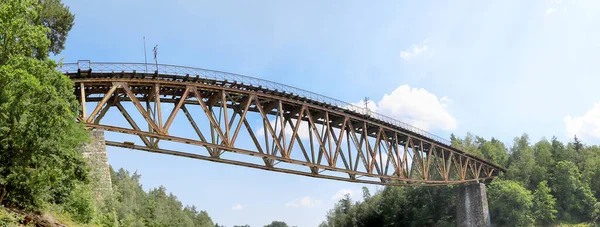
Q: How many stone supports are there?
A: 2